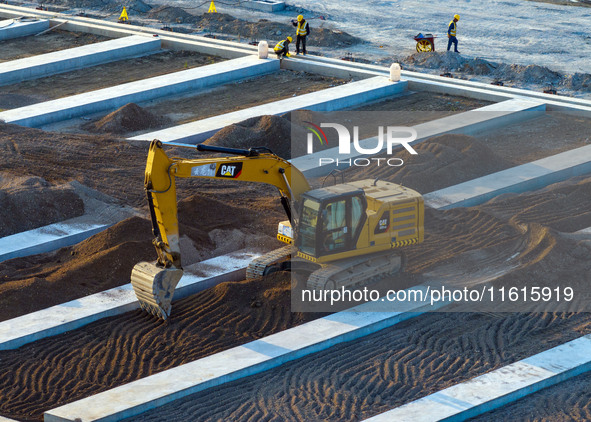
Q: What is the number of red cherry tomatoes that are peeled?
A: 0